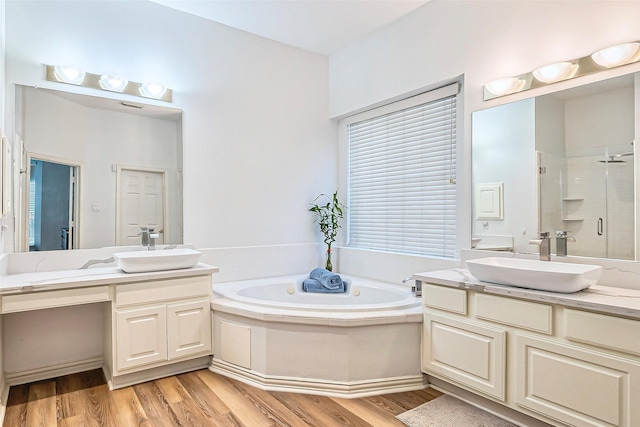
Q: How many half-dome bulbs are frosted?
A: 6